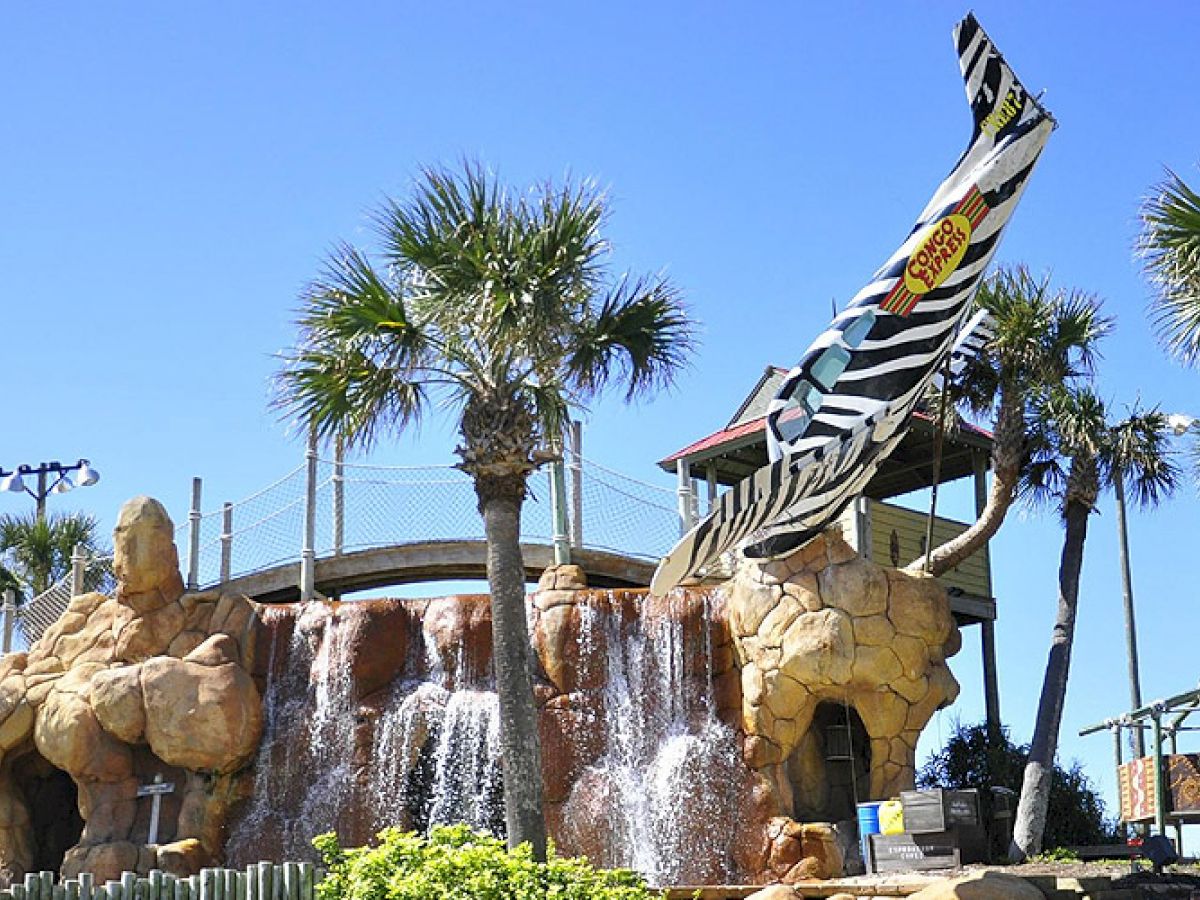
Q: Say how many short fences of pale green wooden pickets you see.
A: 1